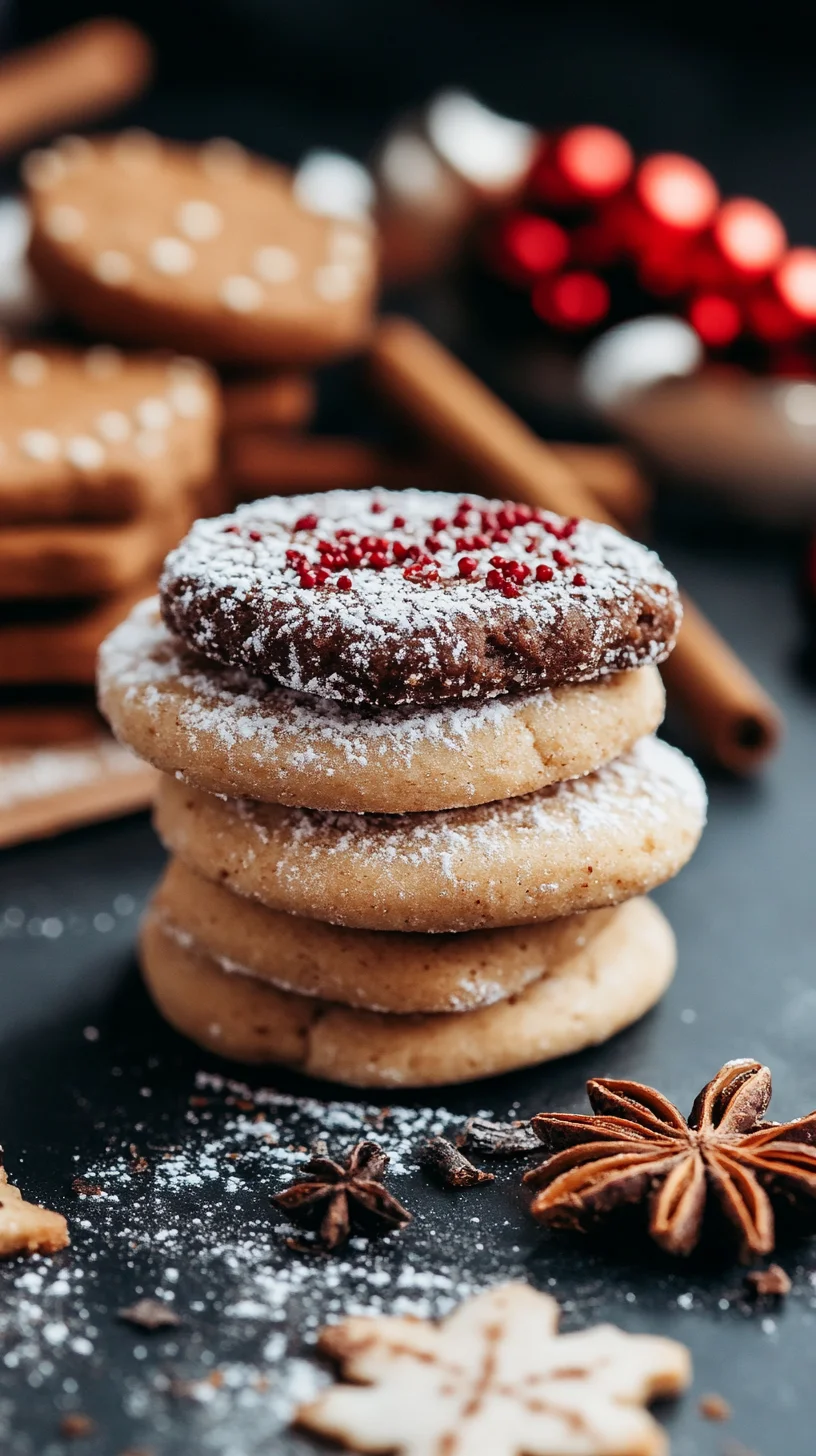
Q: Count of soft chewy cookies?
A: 5